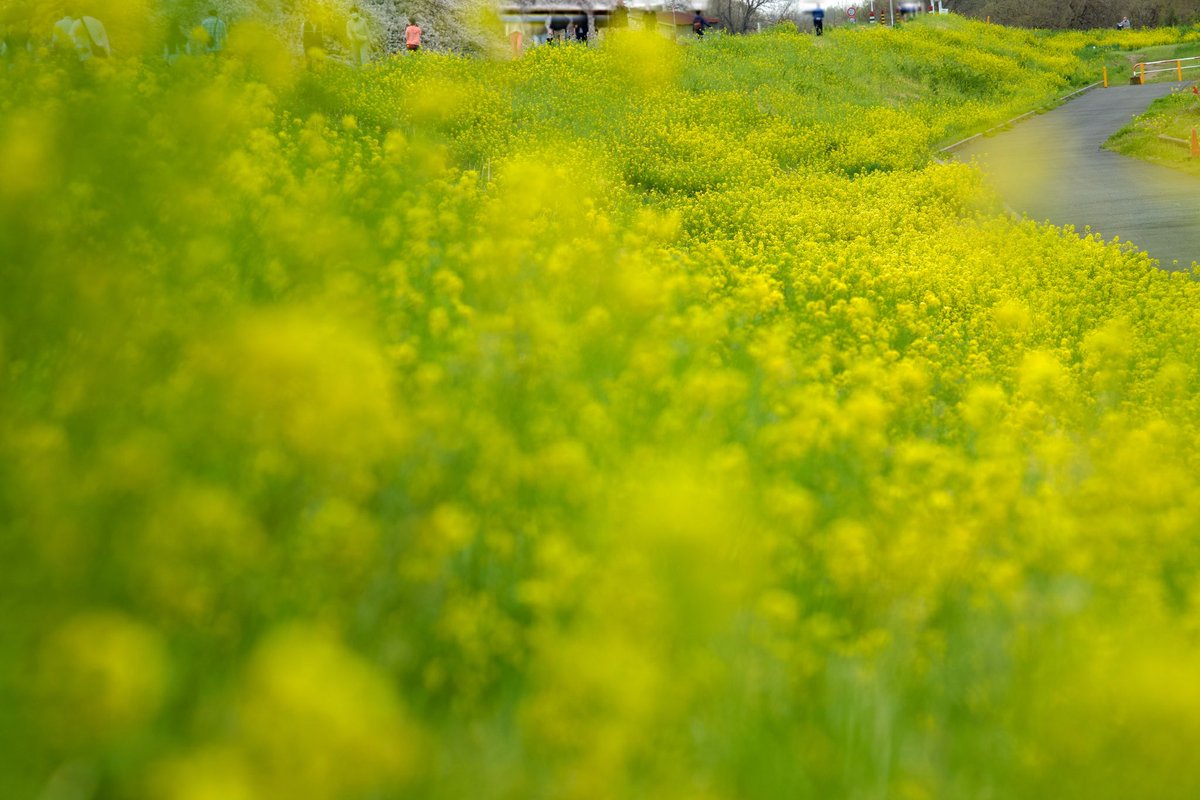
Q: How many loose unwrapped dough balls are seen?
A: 0